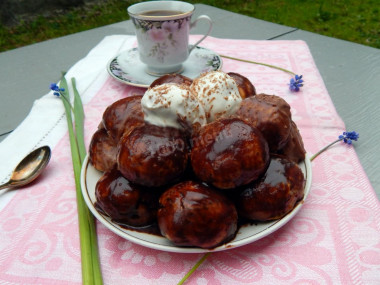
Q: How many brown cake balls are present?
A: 11